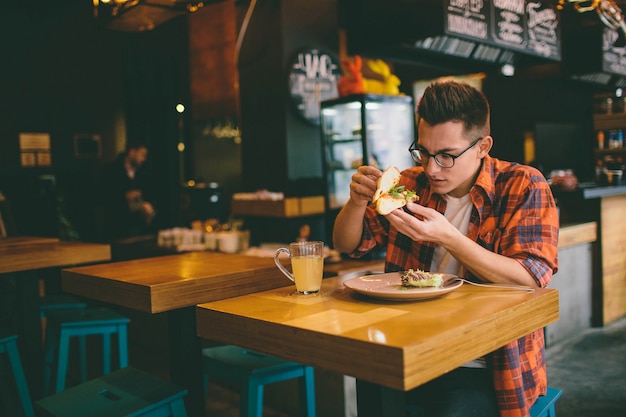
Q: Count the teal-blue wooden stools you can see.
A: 6